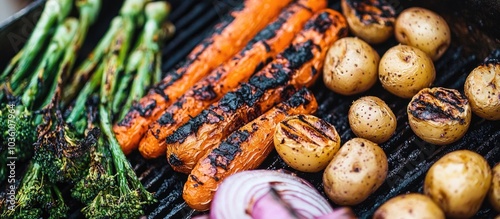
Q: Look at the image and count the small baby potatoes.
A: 12